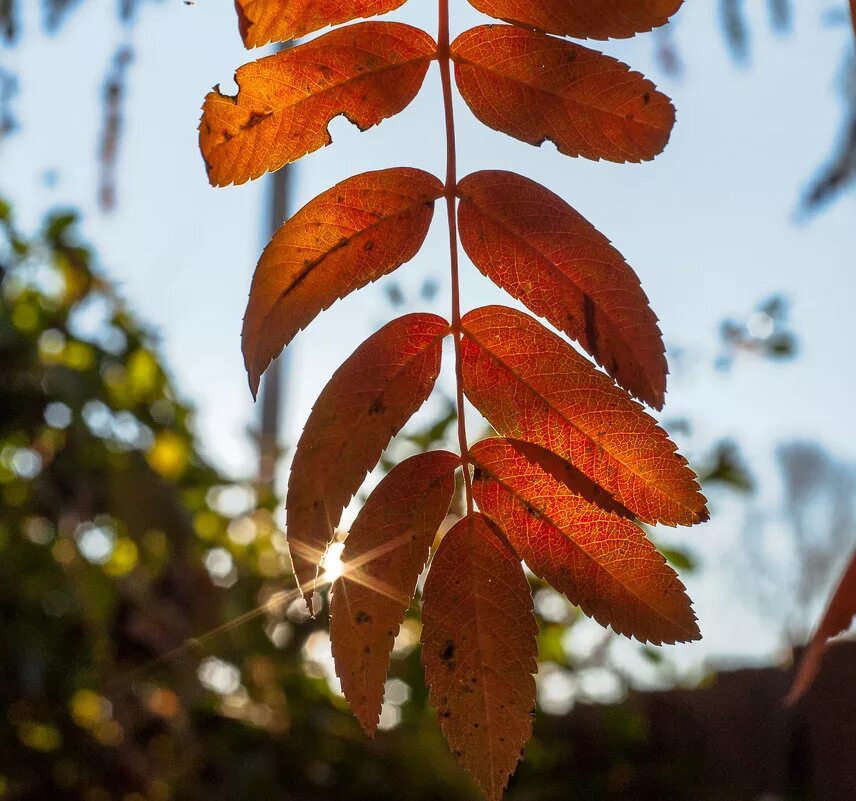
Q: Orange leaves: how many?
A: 12